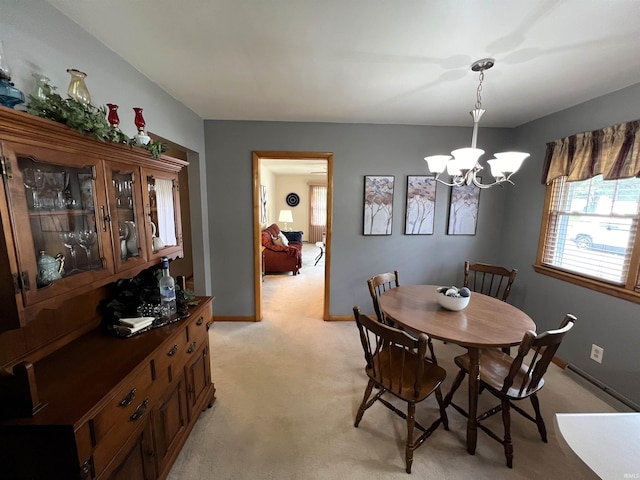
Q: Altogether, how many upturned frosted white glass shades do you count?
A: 5